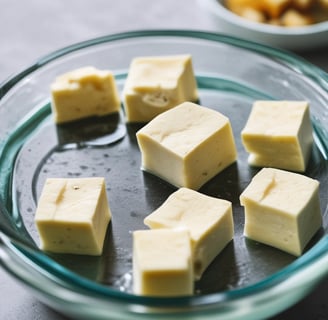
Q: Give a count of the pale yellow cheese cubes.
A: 8